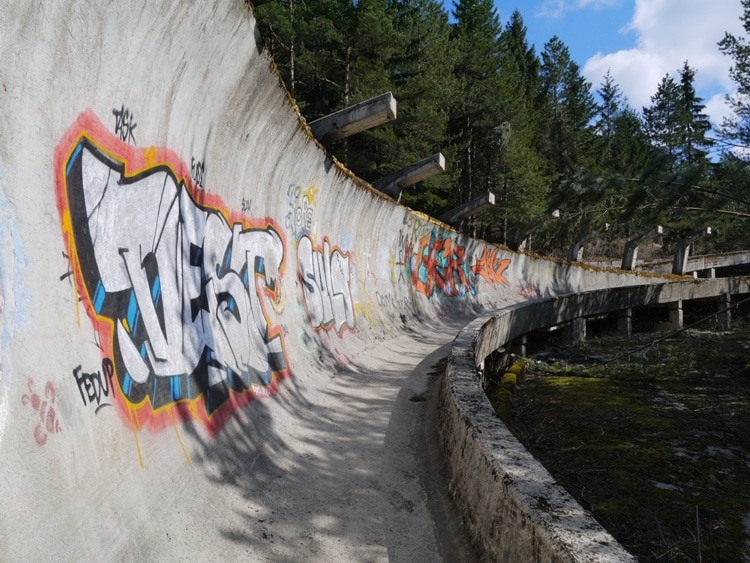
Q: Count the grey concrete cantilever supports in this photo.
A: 7